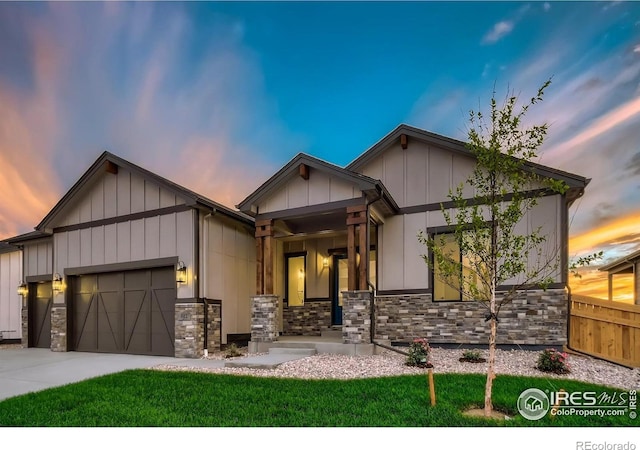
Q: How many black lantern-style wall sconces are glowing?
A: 4